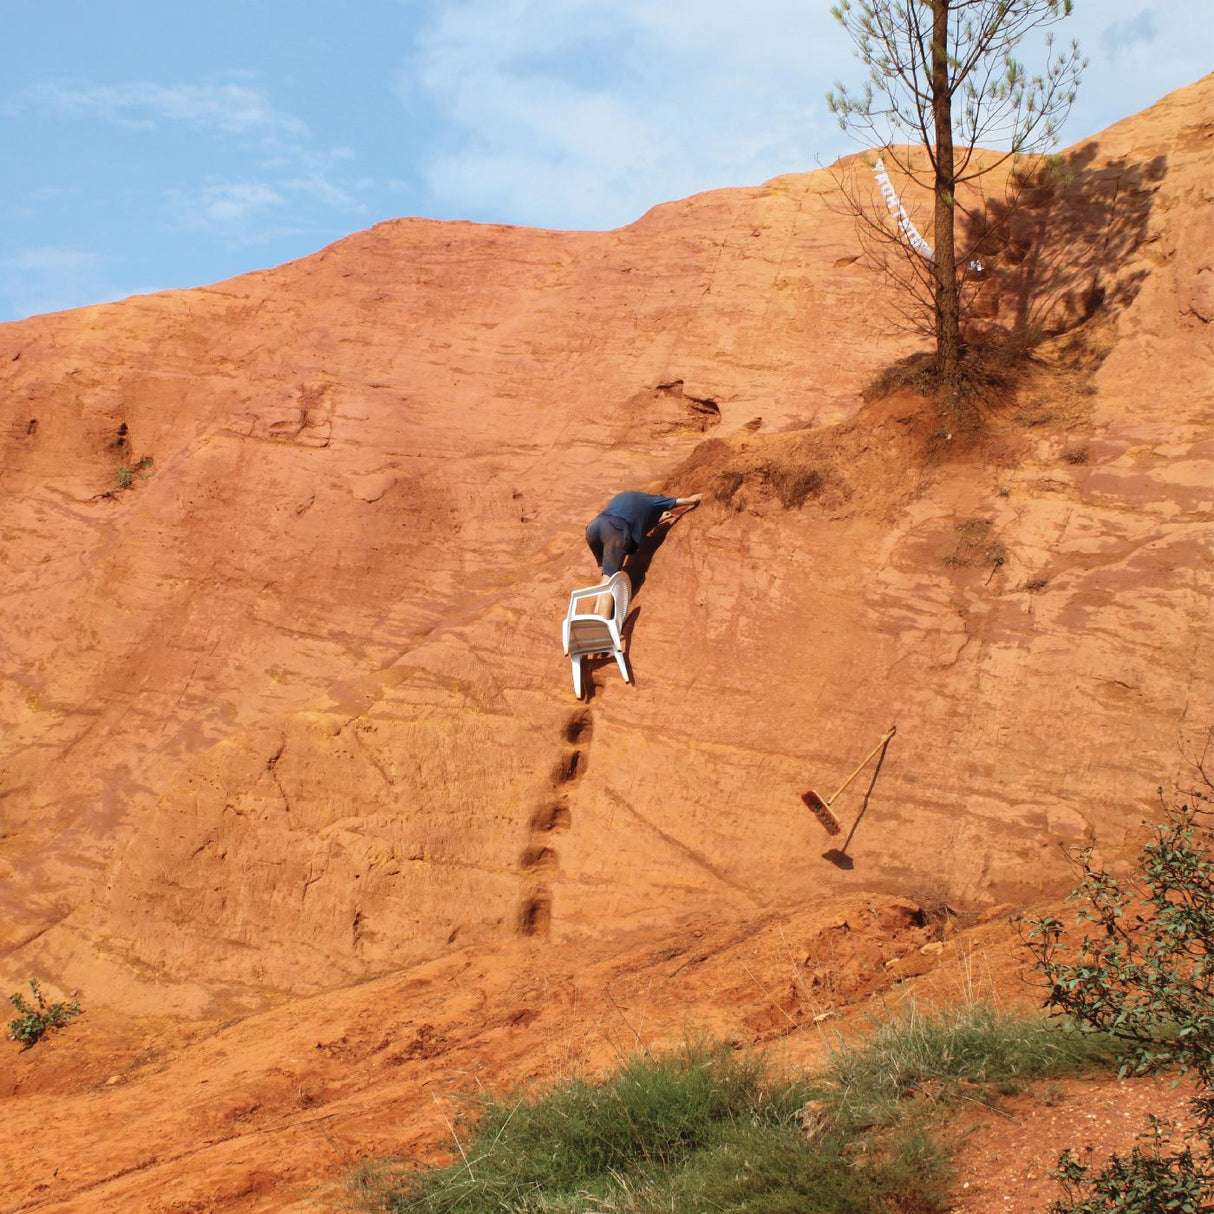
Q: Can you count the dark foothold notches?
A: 5